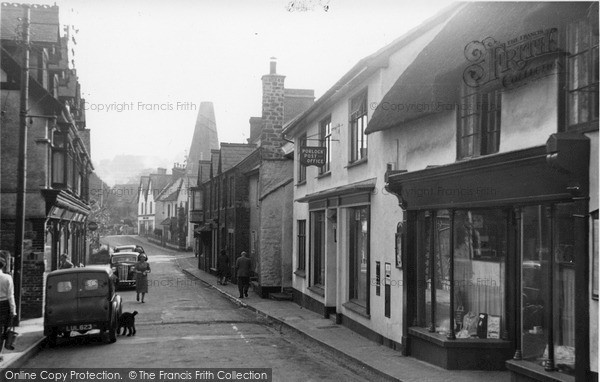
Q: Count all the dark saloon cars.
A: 2